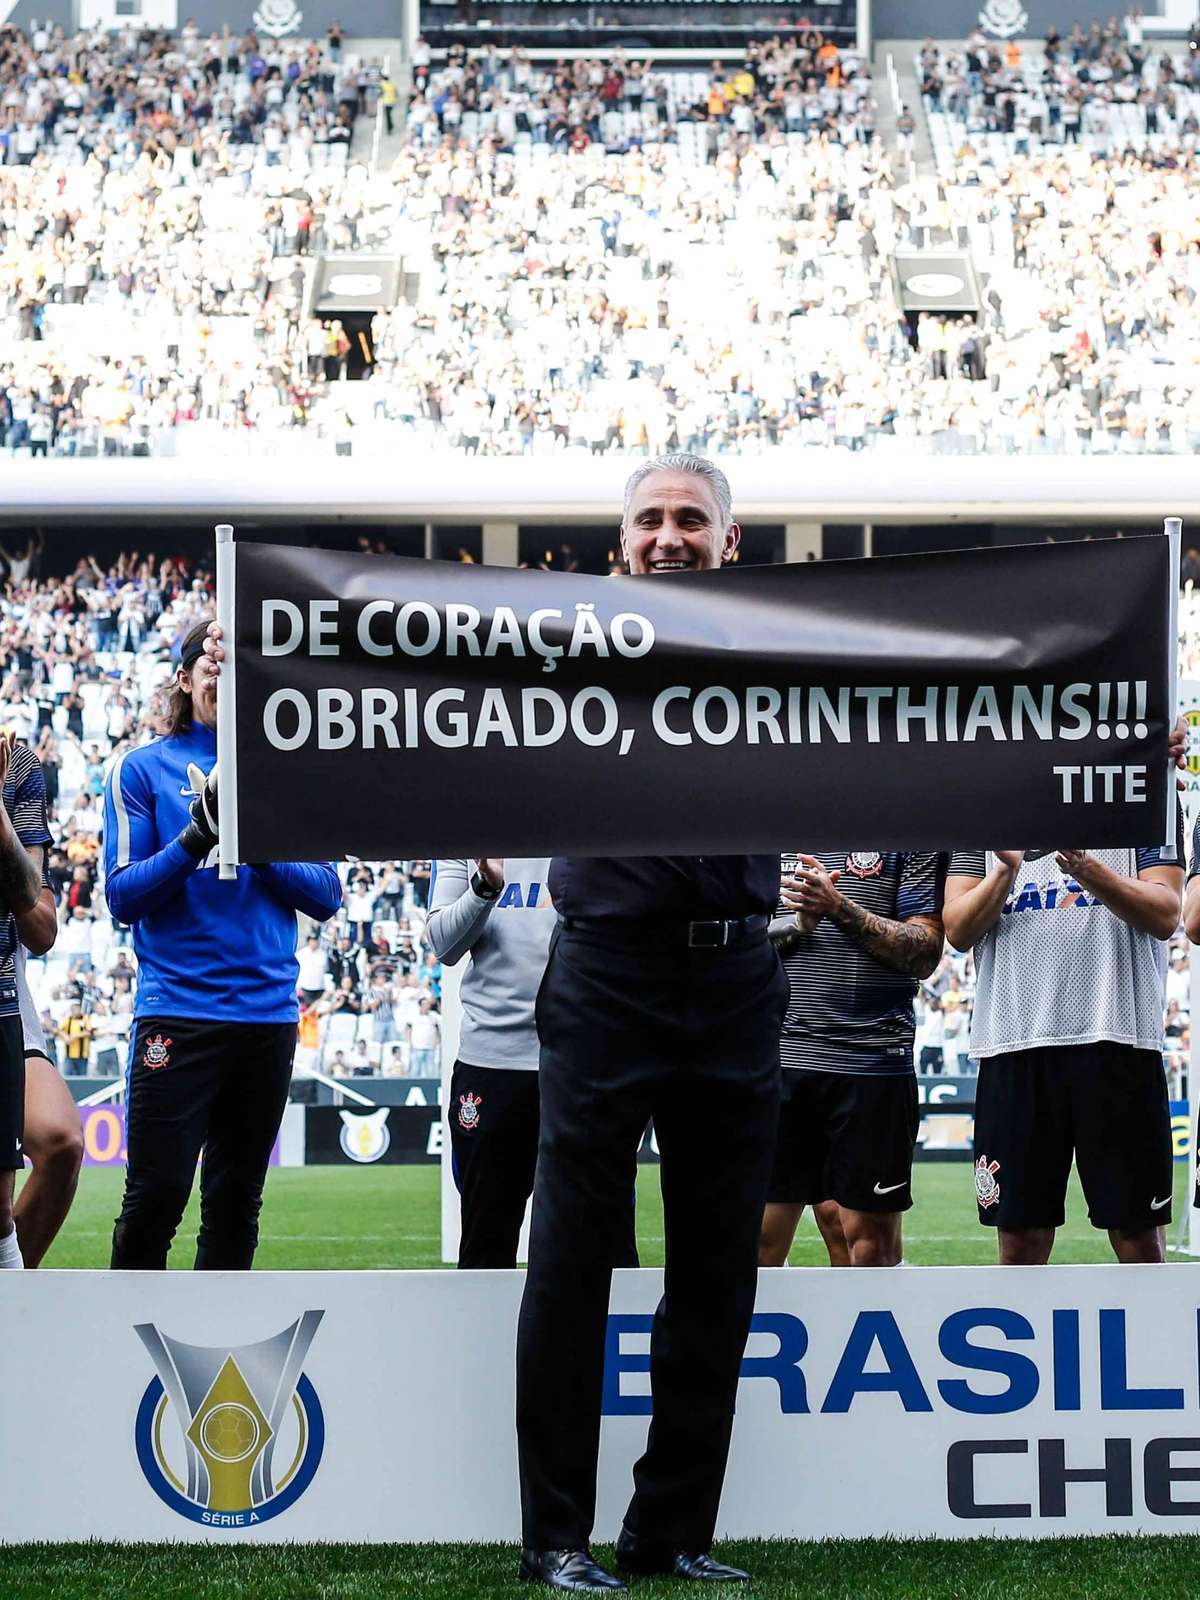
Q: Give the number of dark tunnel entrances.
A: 2